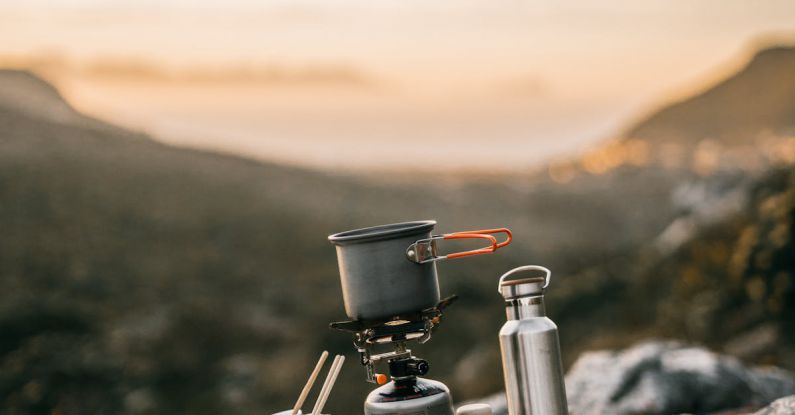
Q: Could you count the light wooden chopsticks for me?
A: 3